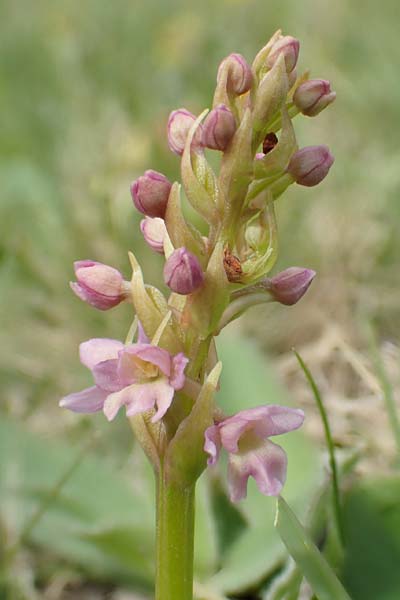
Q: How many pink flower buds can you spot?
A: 11